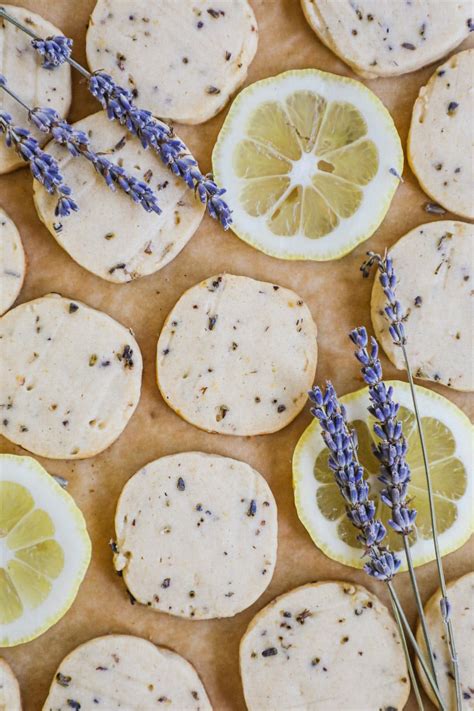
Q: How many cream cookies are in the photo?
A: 14